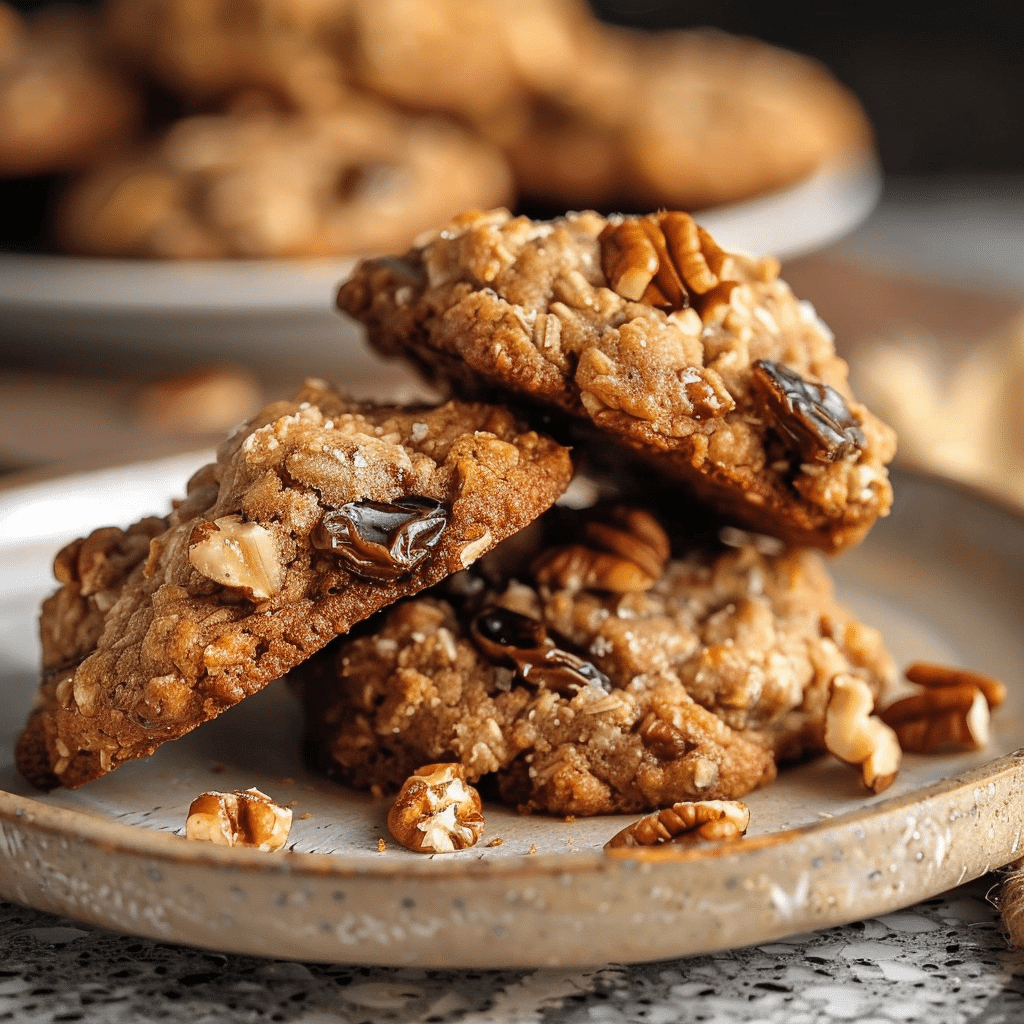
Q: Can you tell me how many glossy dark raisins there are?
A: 3